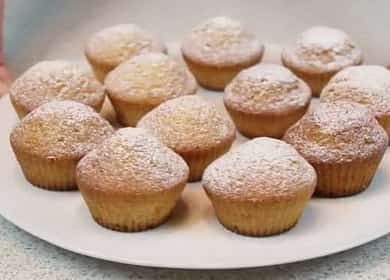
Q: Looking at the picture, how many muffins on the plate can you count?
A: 12